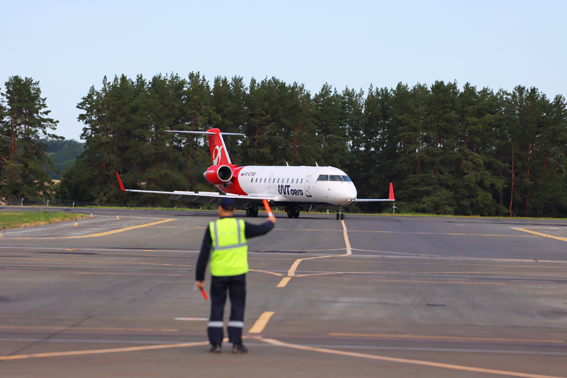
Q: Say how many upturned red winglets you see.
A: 2